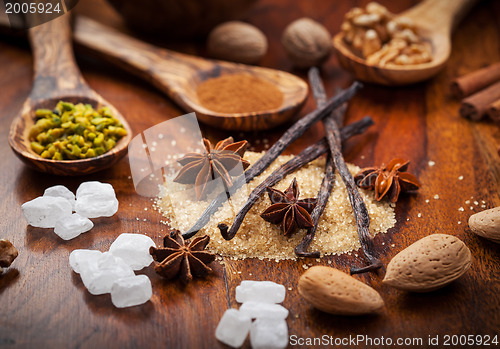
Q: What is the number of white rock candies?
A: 12